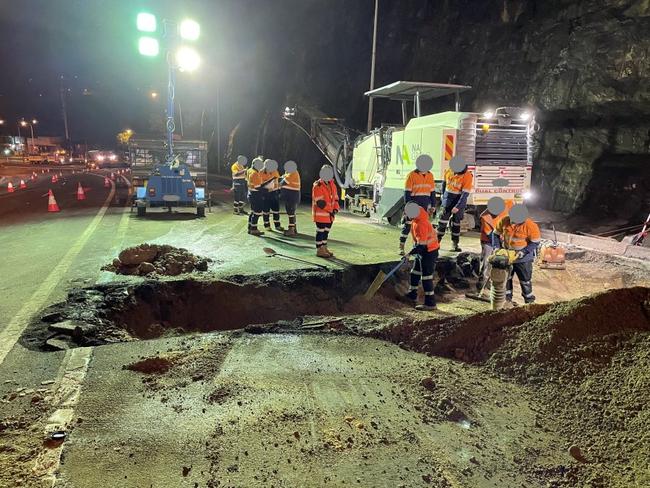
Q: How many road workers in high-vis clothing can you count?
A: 10